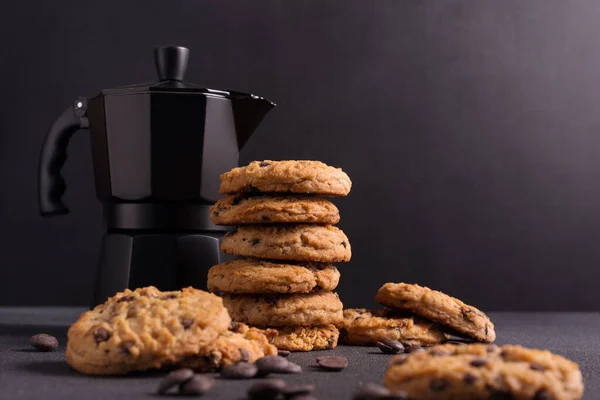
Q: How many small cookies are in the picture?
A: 11